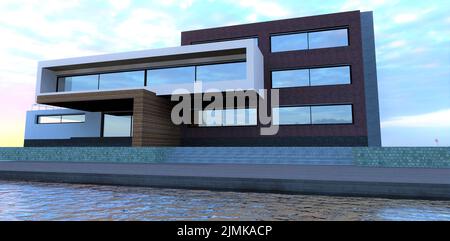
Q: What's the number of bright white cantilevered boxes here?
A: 1